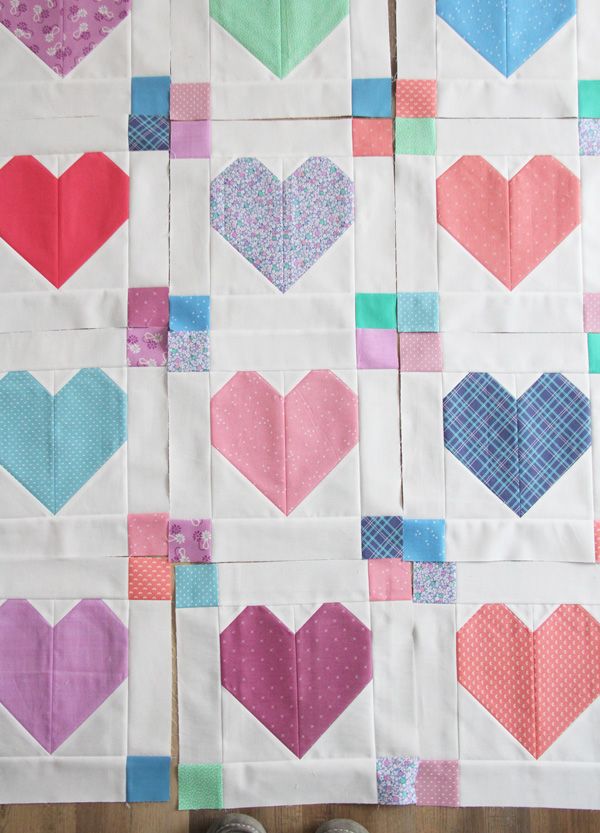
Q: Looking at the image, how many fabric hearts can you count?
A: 12